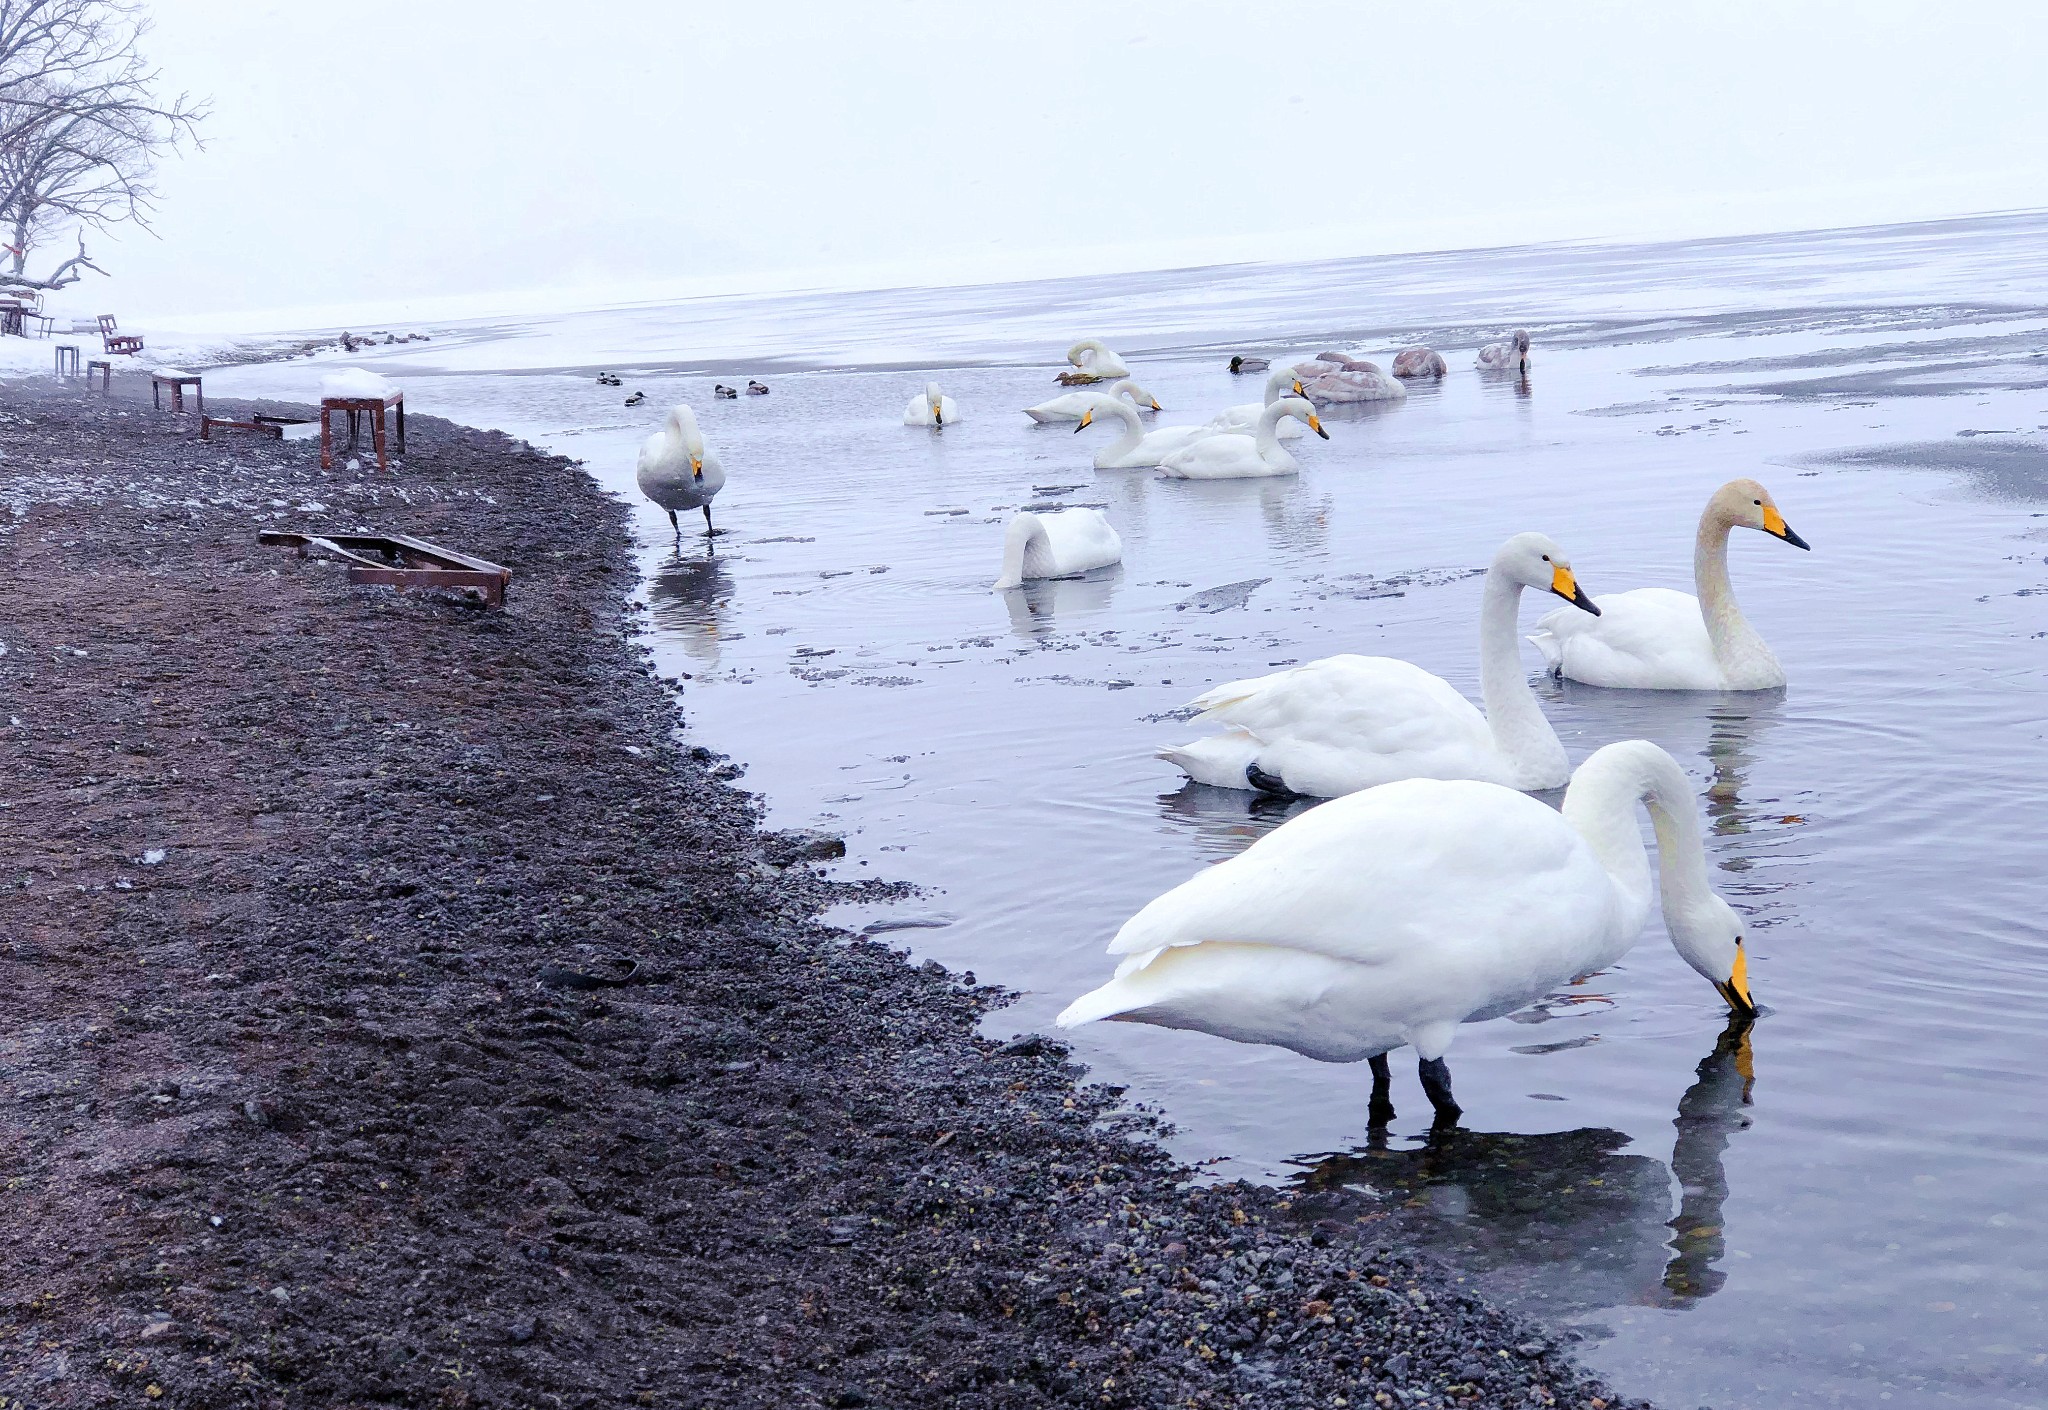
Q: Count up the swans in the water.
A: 15